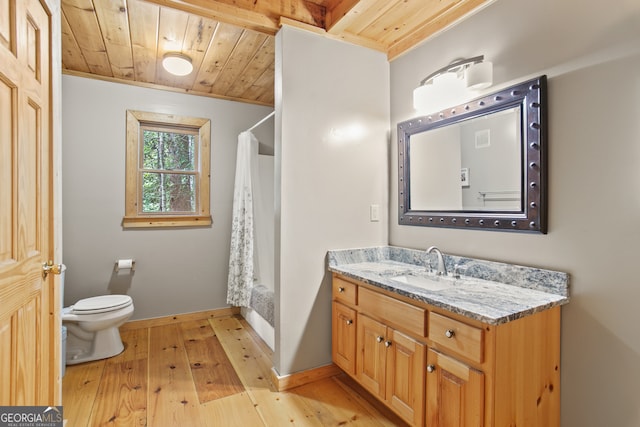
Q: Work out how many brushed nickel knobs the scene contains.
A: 6